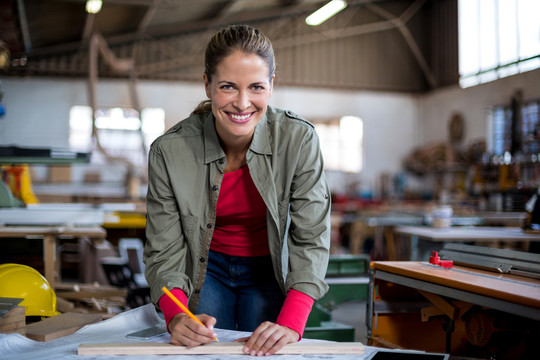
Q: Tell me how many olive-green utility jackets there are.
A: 1